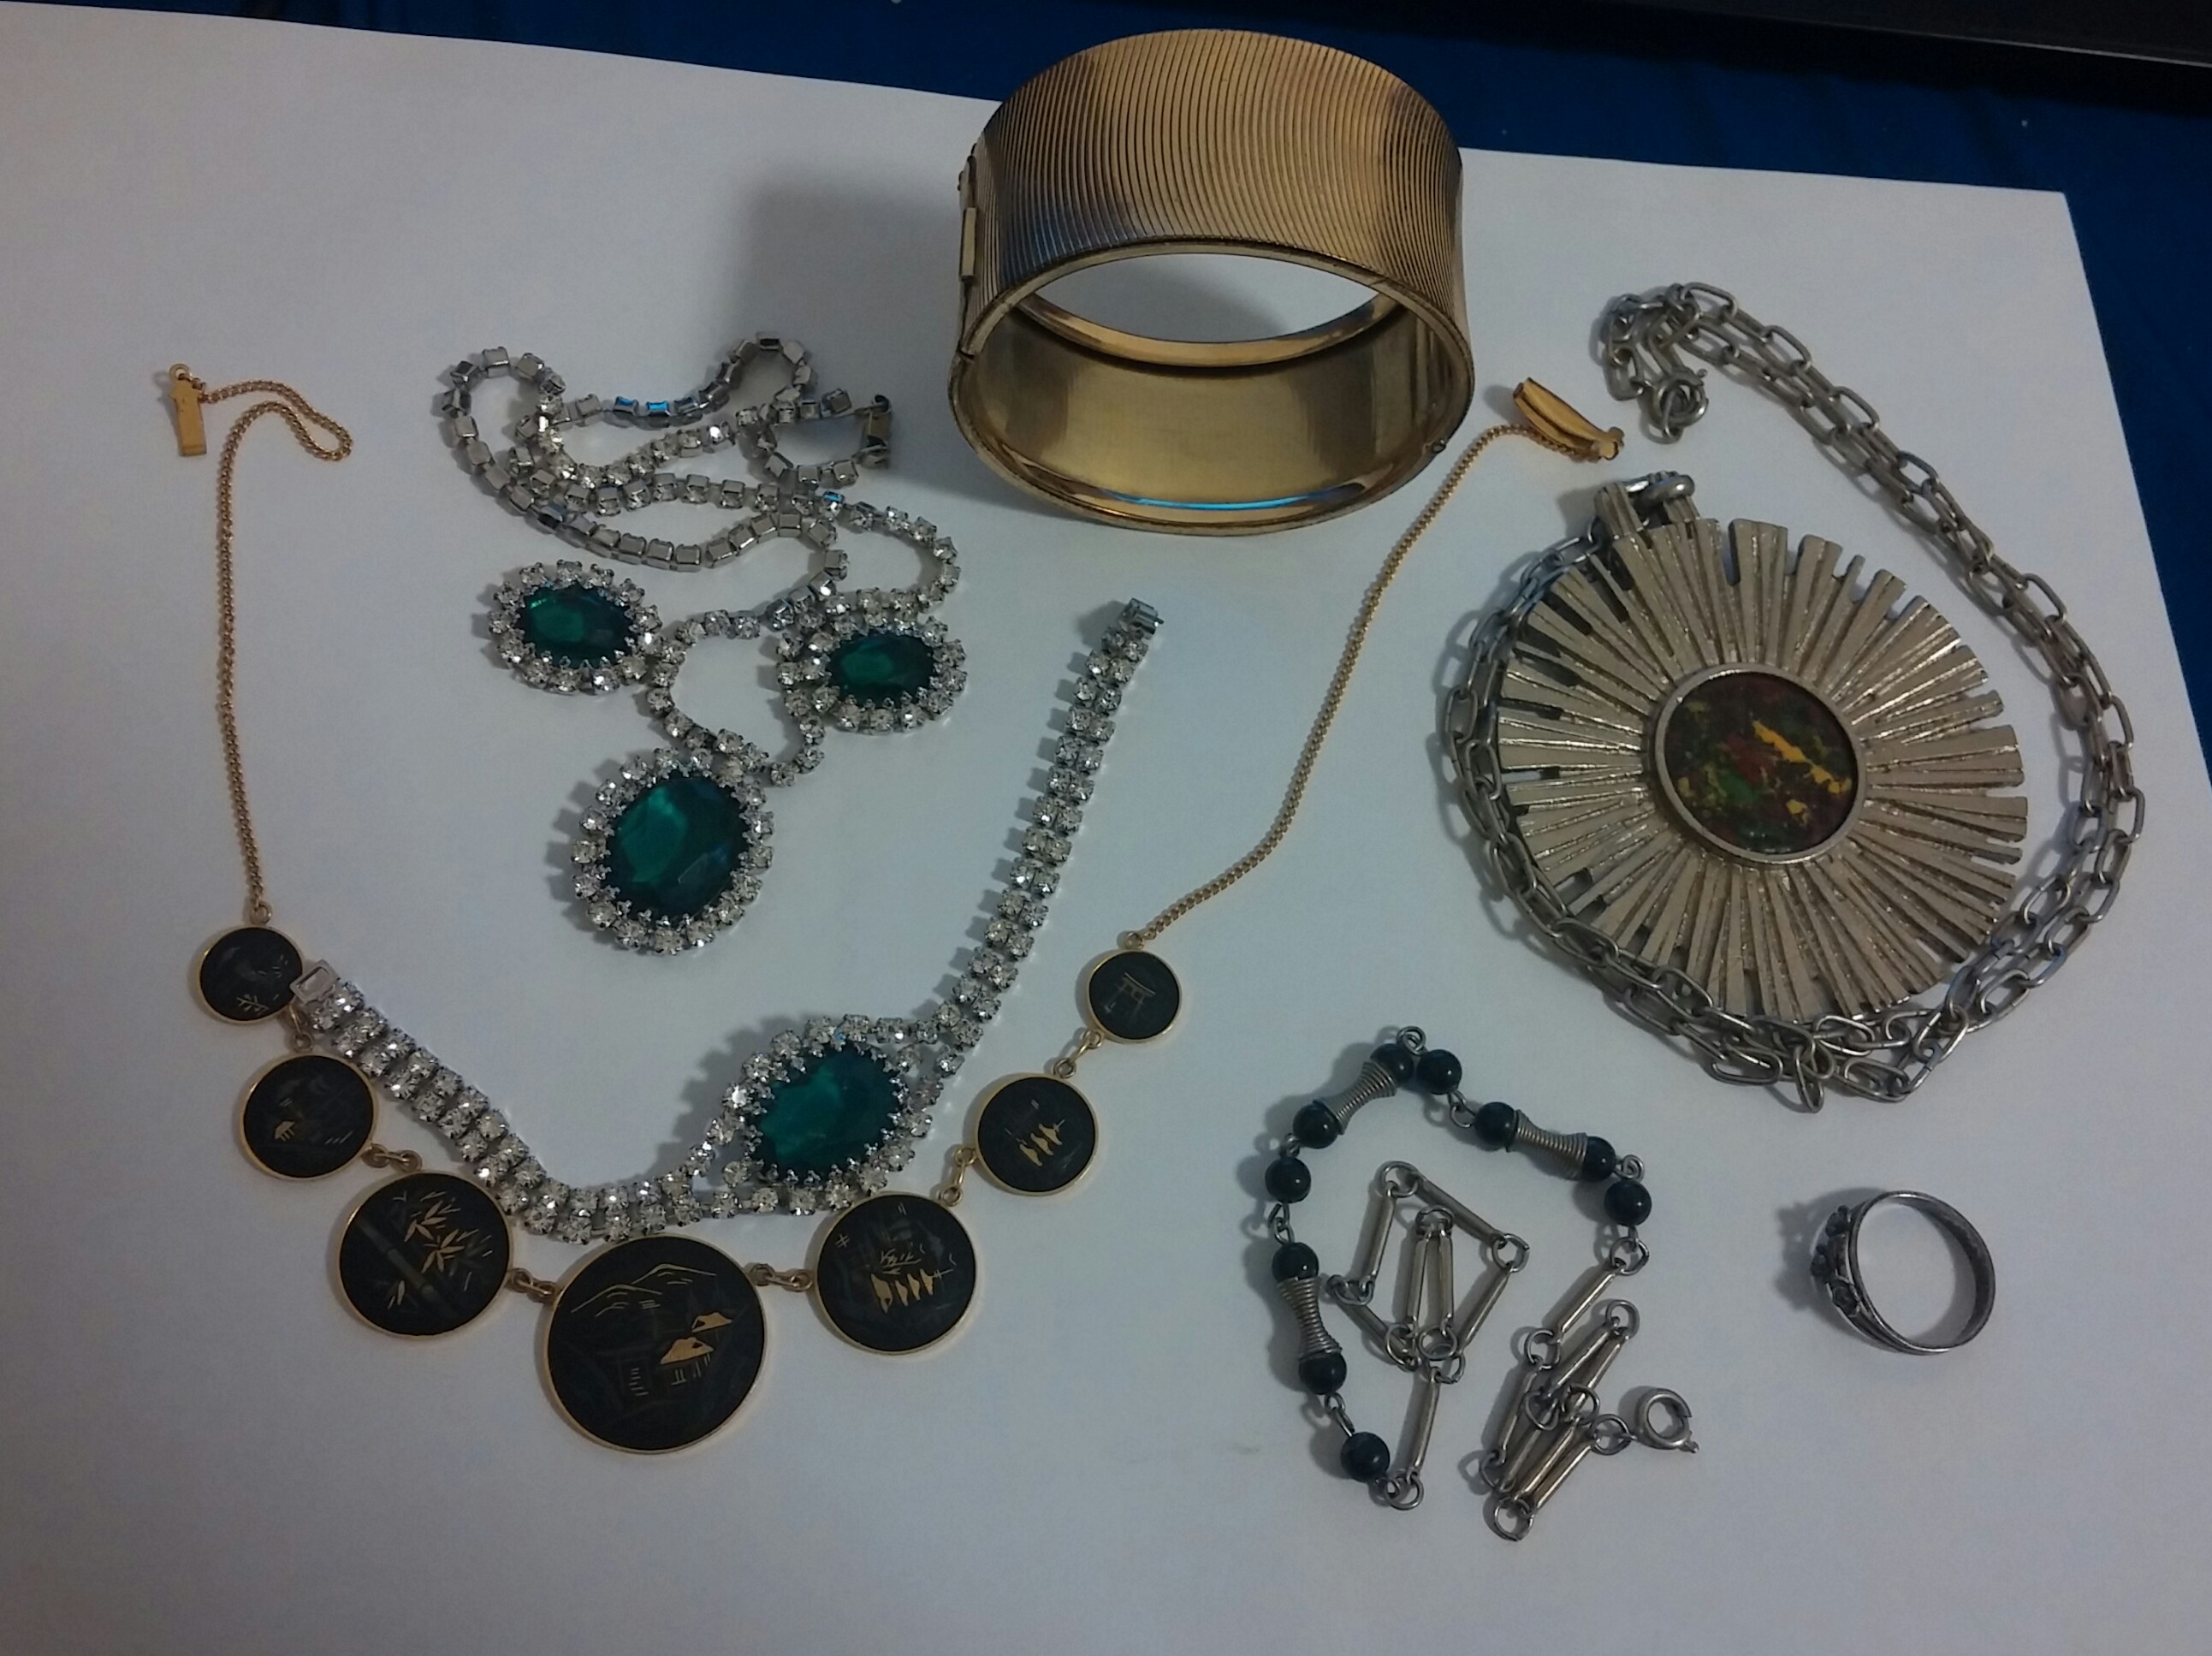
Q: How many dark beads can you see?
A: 10